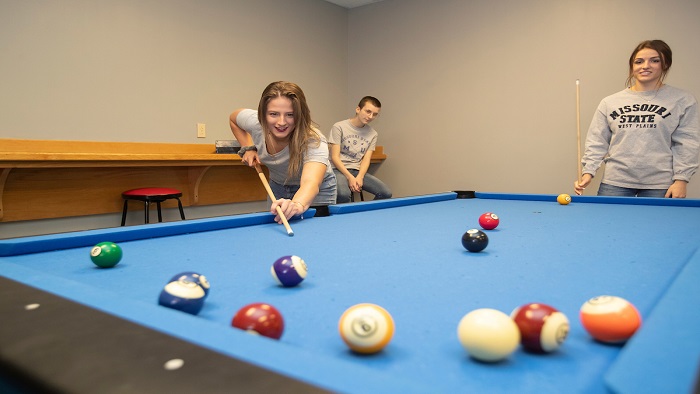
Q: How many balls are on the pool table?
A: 12